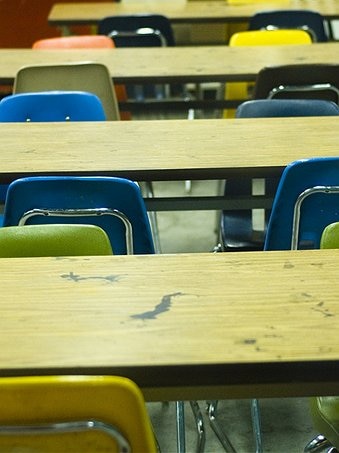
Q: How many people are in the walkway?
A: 0